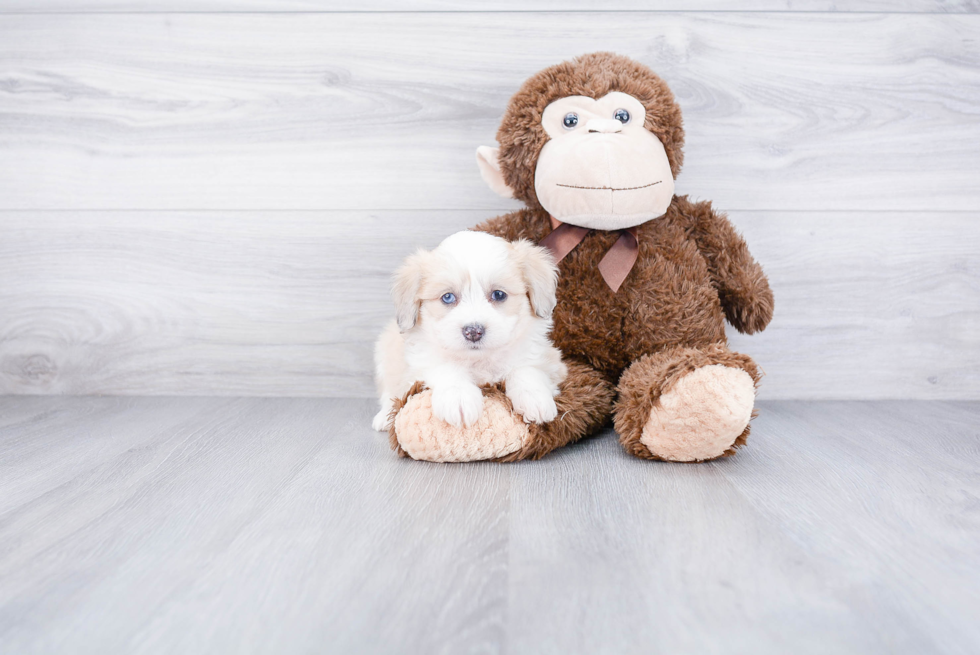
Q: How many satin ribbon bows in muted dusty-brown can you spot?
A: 1